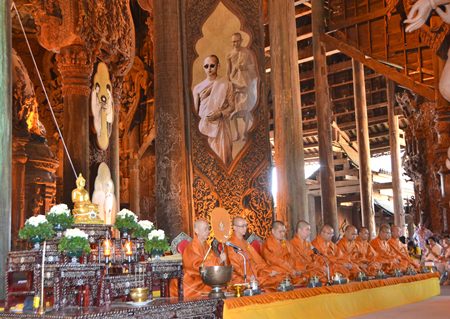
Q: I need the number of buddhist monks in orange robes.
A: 9